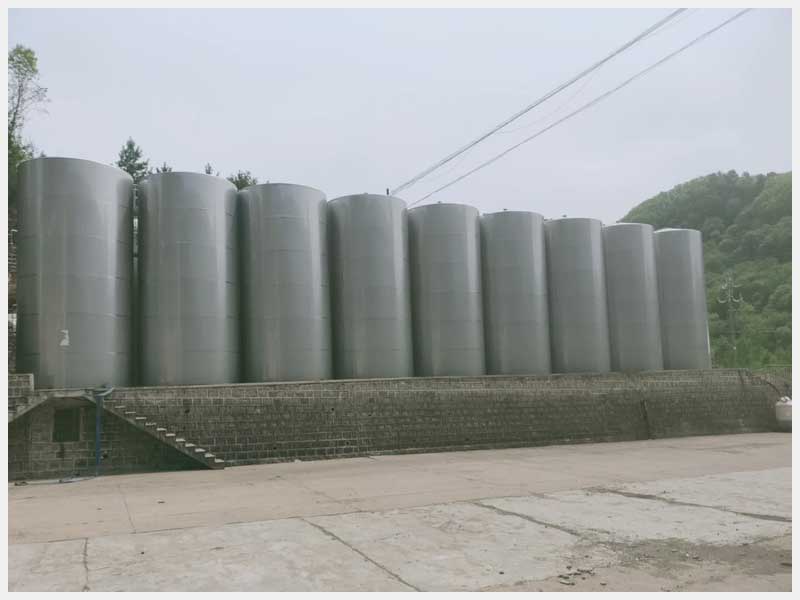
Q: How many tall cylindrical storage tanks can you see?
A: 9